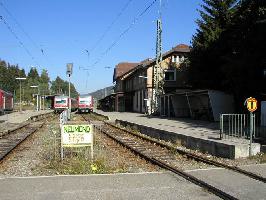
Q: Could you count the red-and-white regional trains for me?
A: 2